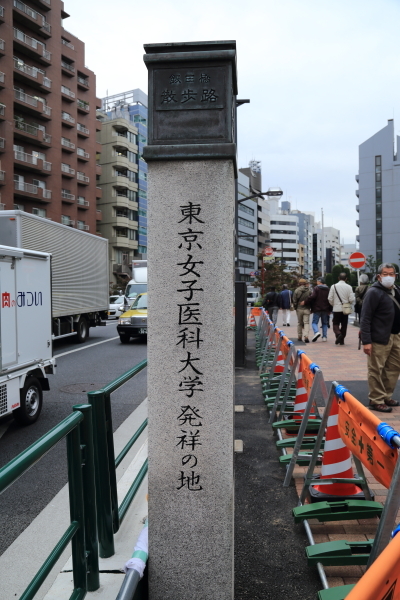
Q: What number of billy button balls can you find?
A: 0